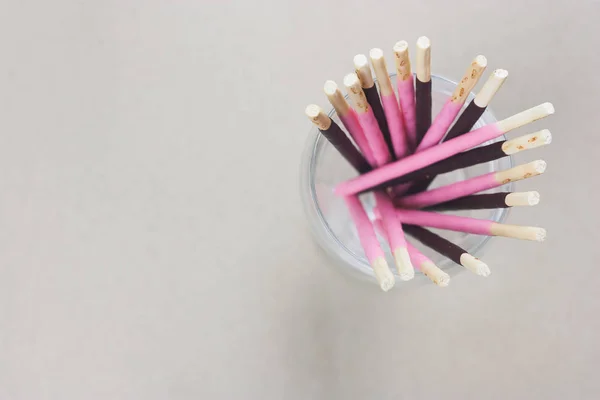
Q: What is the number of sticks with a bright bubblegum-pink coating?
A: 11